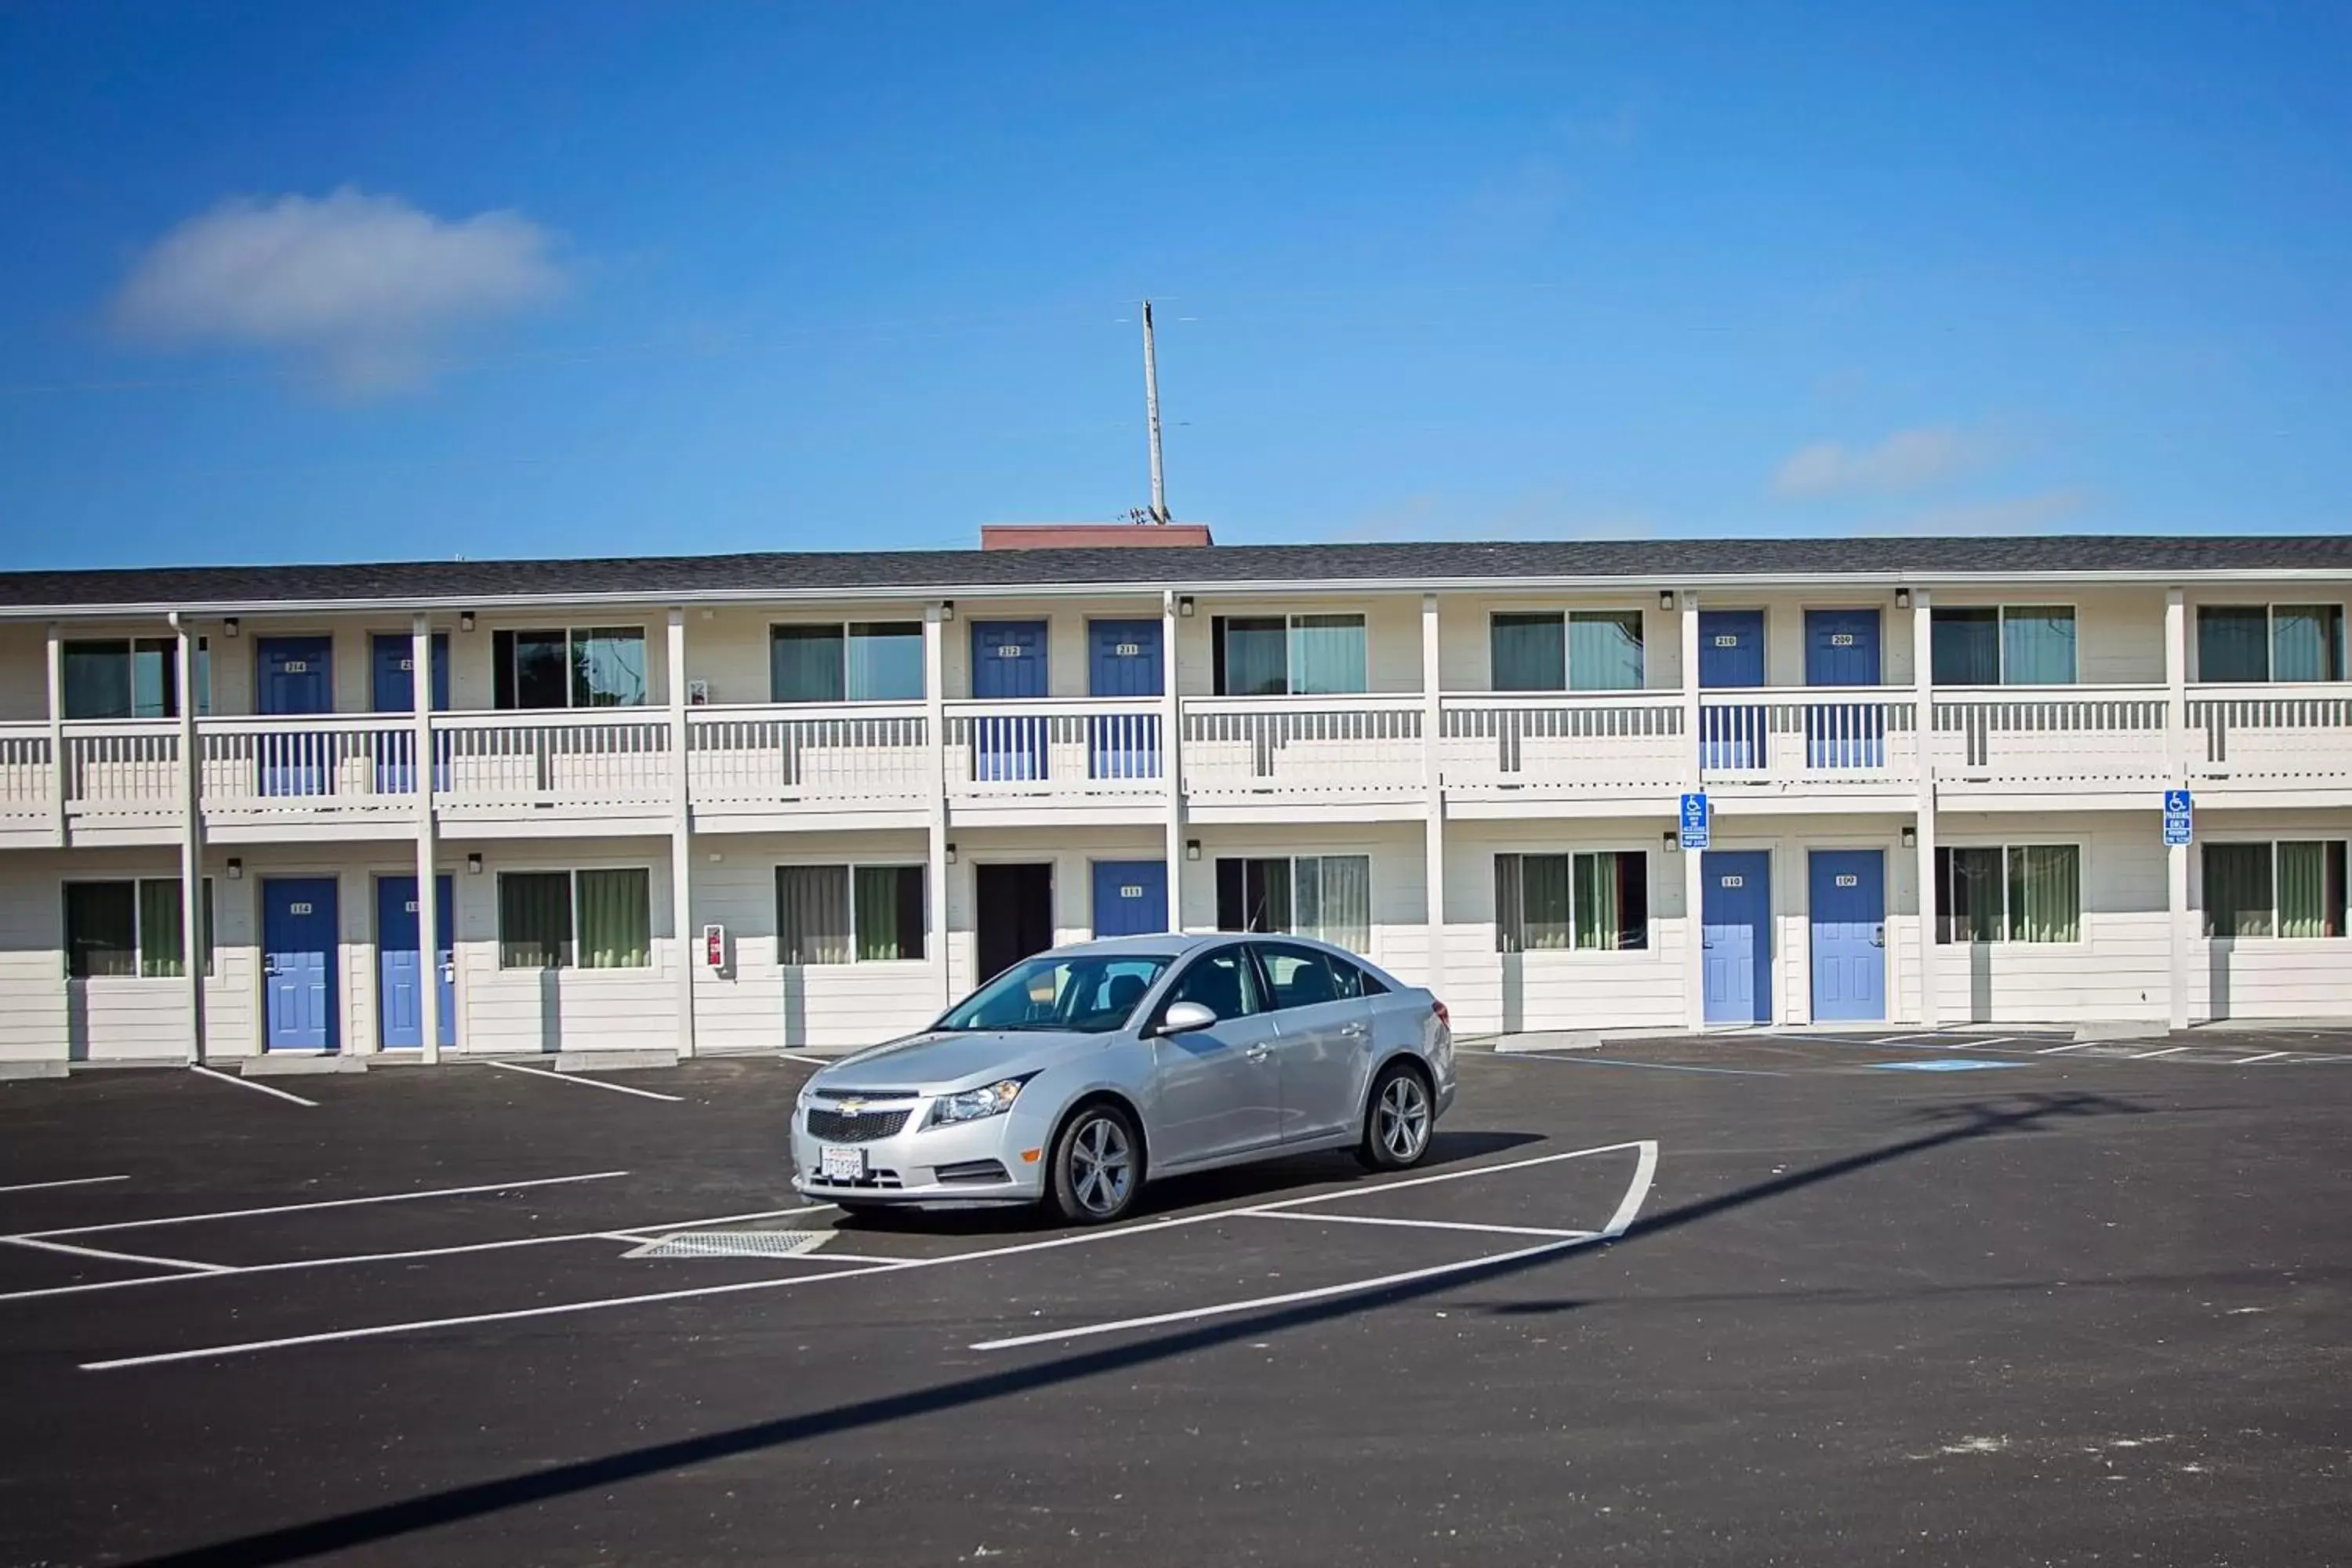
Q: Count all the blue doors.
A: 11